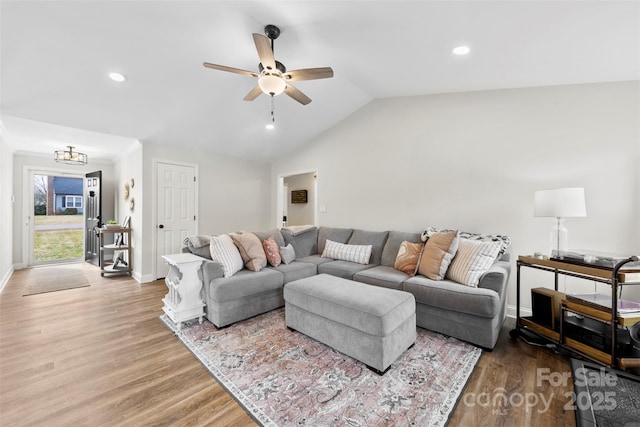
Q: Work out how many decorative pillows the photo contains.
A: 8